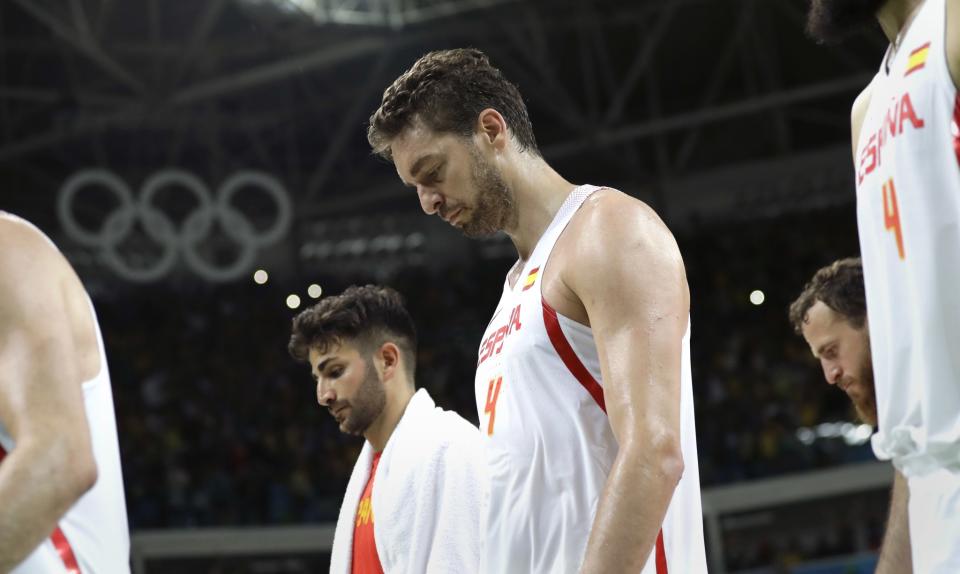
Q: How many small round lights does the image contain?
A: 4